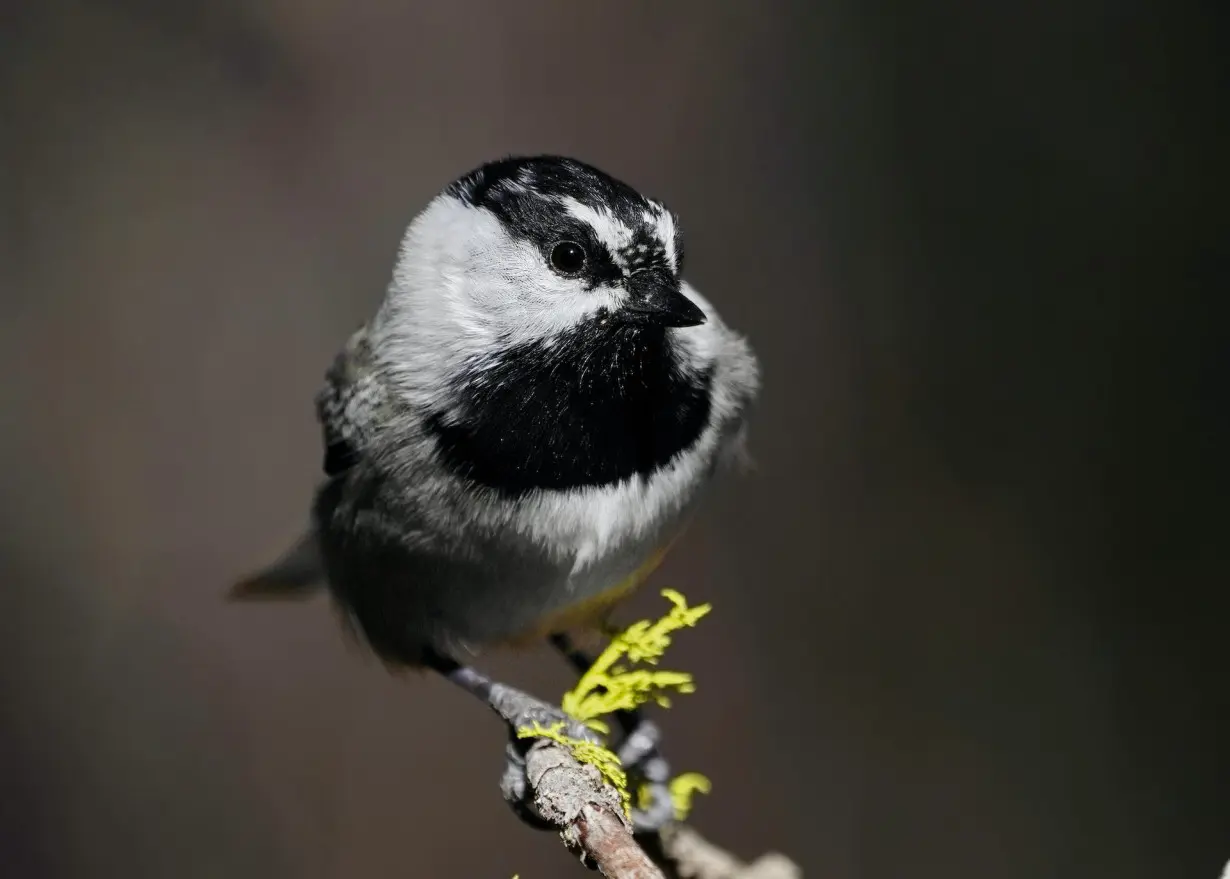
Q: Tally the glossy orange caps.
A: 0